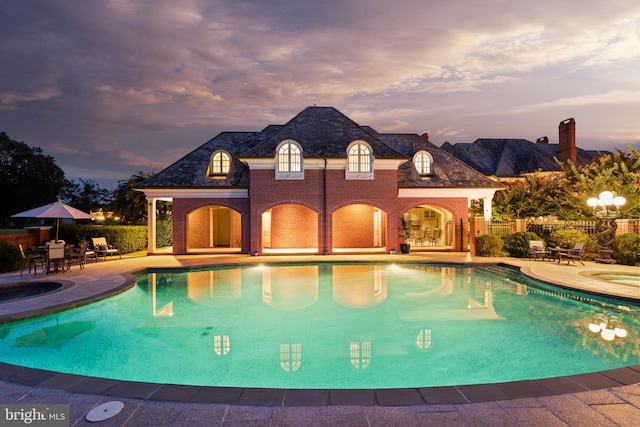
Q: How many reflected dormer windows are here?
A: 4